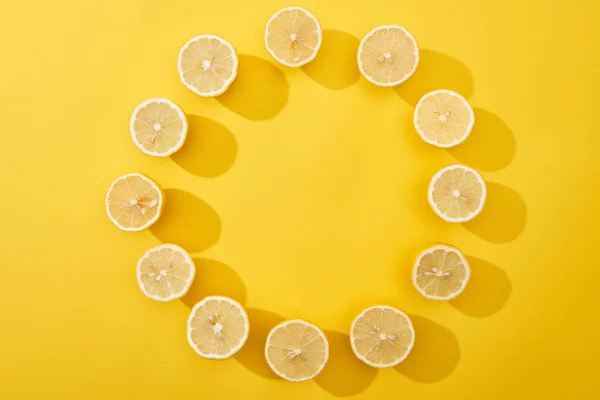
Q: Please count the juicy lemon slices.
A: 12